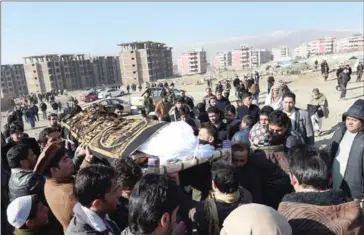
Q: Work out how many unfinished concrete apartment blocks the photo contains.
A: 3